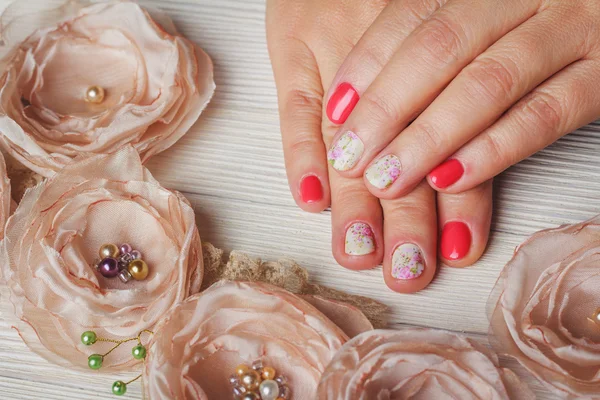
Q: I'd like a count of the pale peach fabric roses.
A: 5